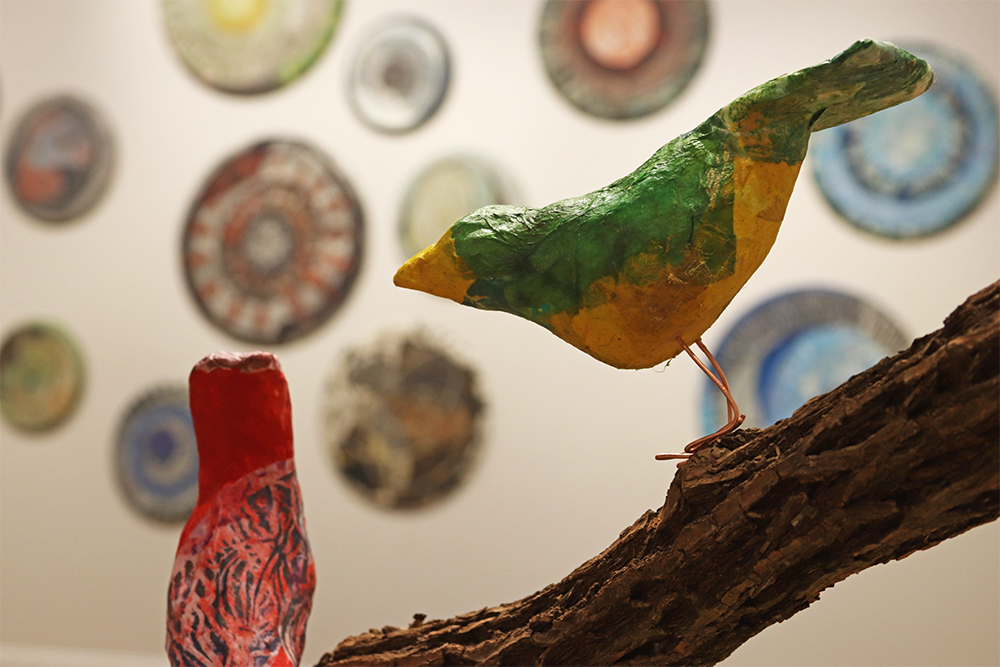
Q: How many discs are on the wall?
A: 11